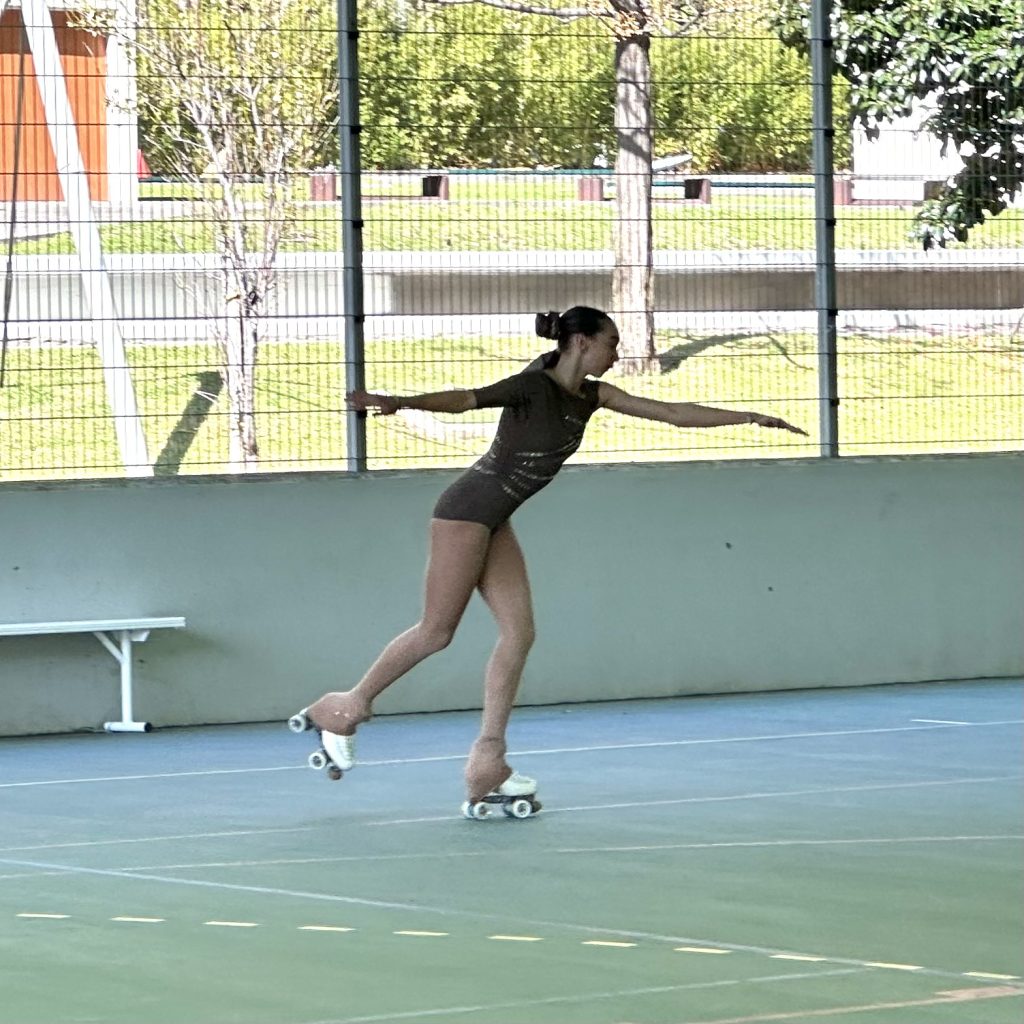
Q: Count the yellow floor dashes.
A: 11